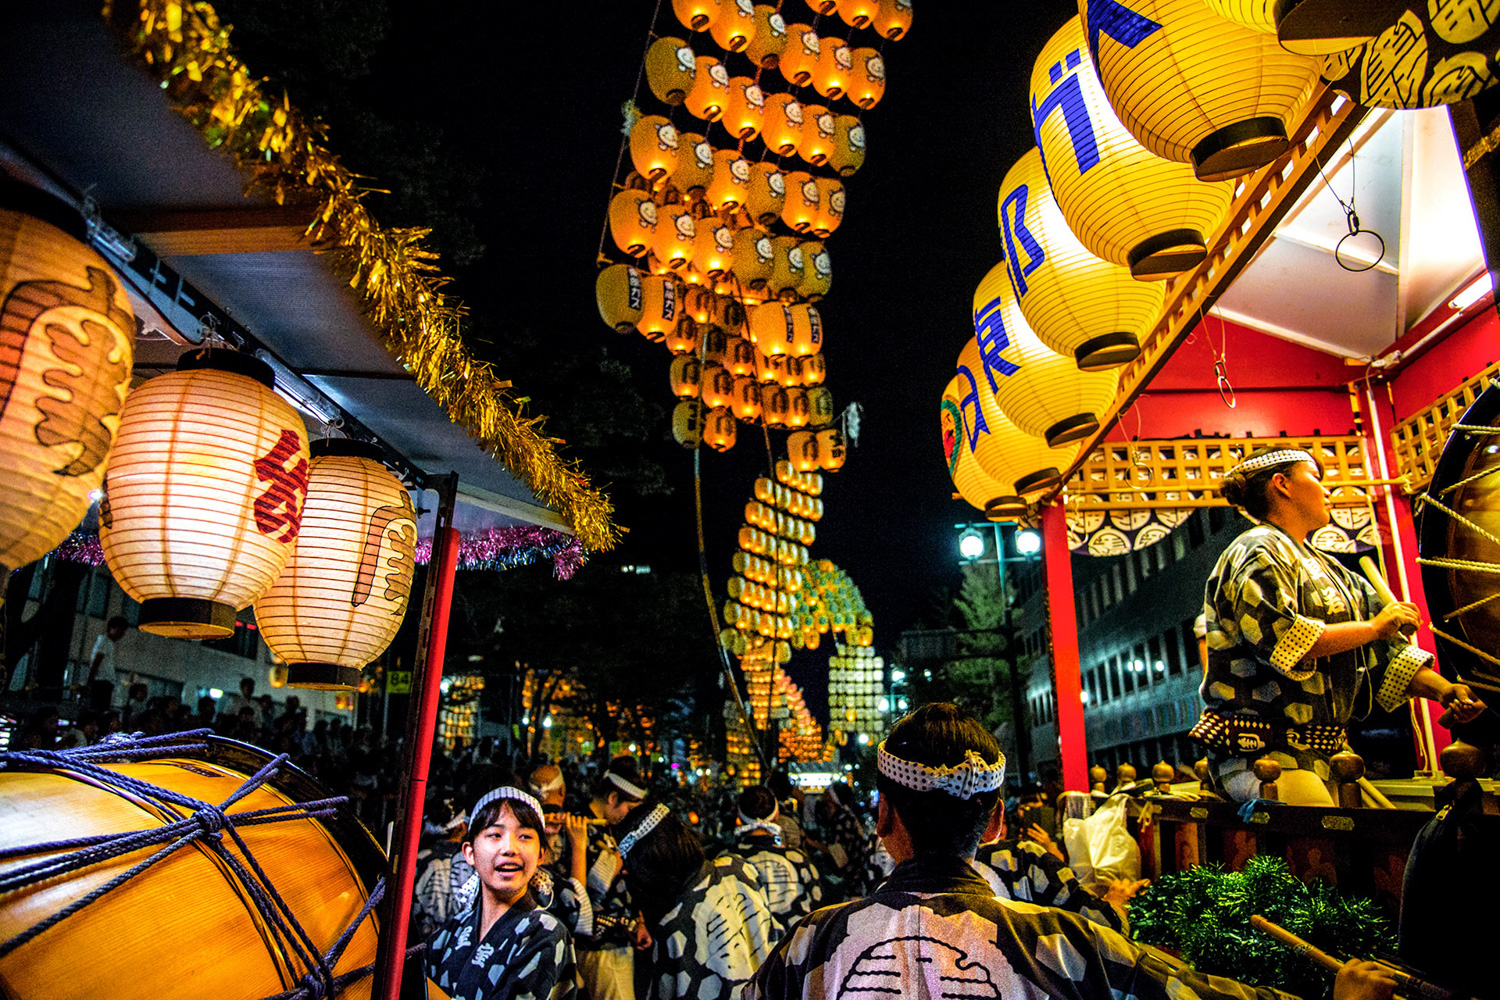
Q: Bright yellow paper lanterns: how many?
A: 7